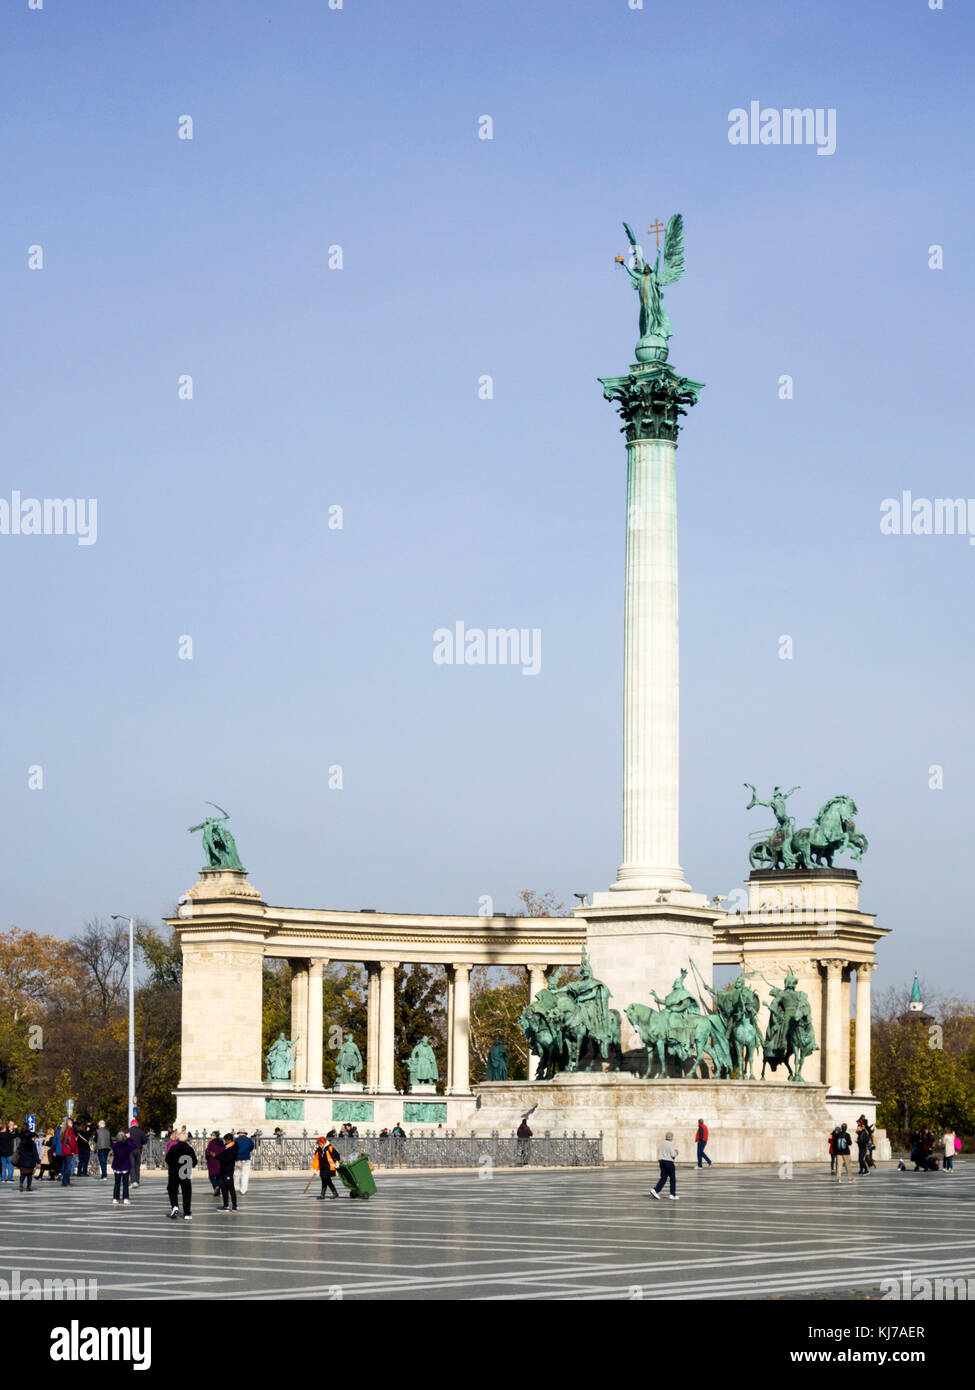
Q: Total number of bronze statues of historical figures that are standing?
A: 4